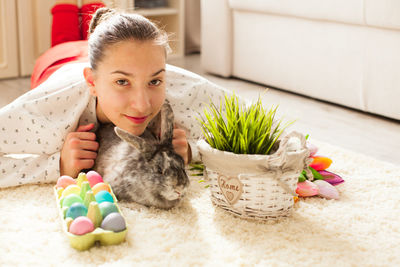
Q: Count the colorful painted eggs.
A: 10